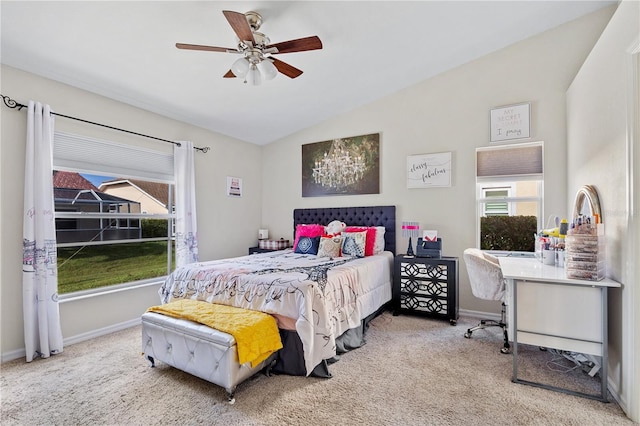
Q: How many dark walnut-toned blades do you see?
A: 5